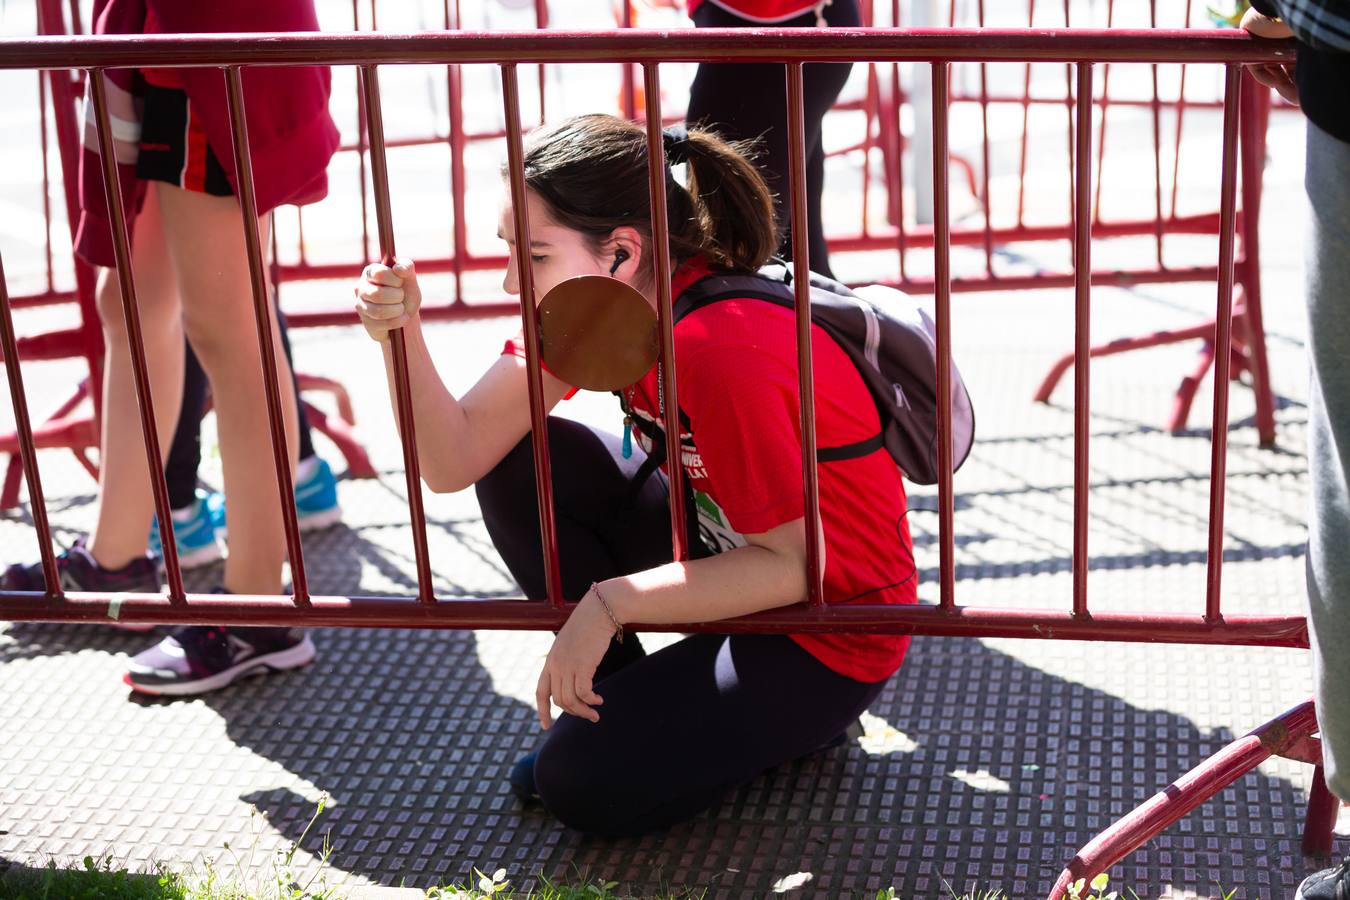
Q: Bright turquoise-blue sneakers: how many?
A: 2